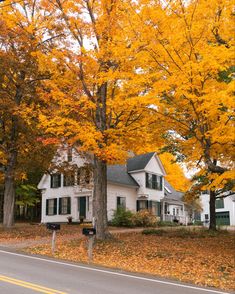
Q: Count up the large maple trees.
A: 3